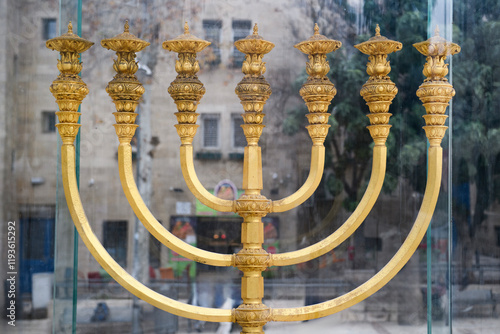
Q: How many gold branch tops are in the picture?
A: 7